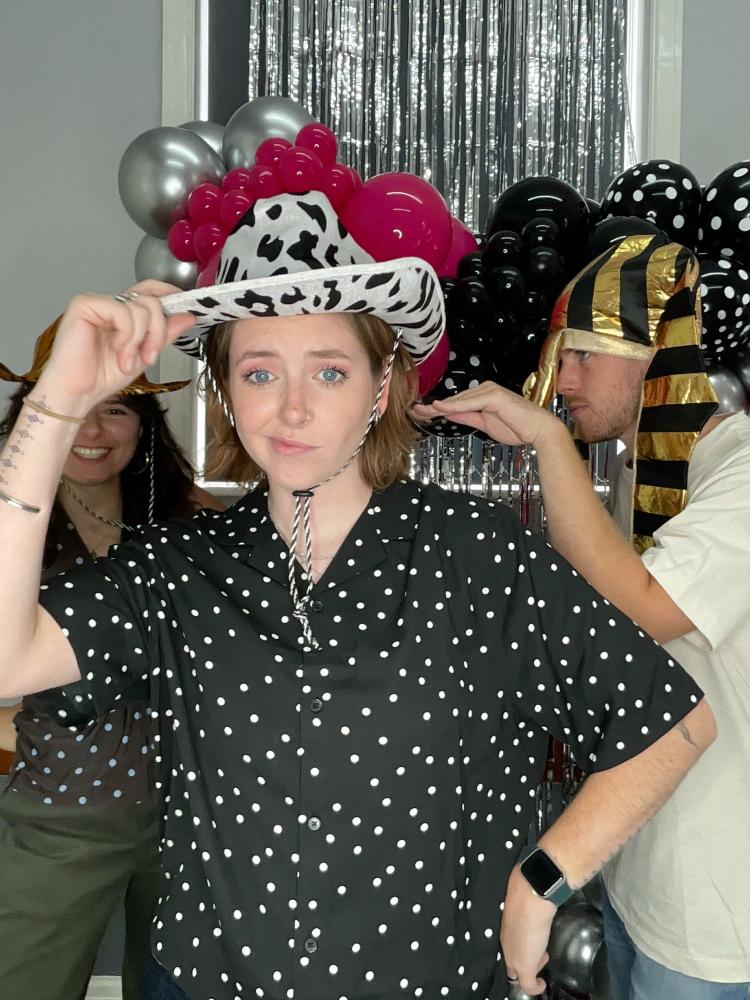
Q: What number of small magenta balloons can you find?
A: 11